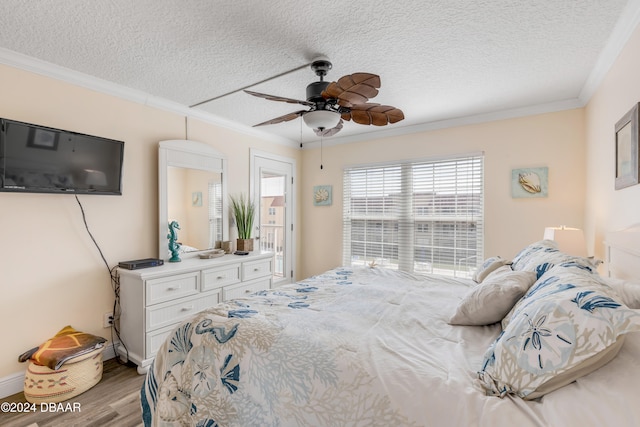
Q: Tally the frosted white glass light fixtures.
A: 1